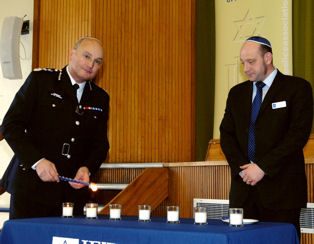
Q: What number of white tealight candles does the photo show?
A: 7